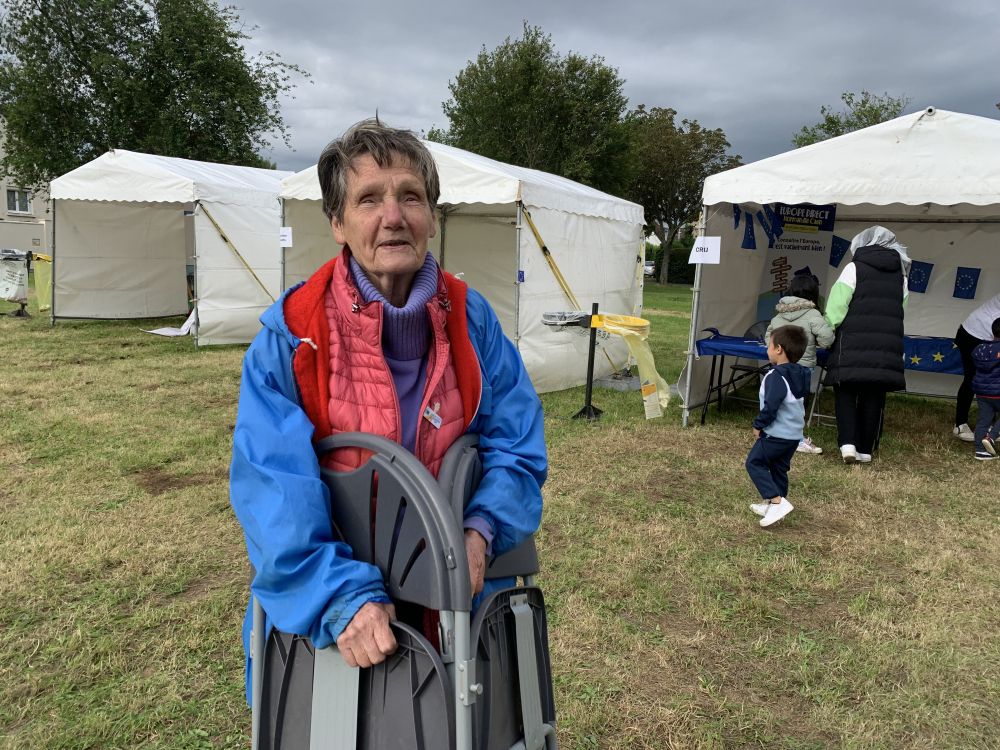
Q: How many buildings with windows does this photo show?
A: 1